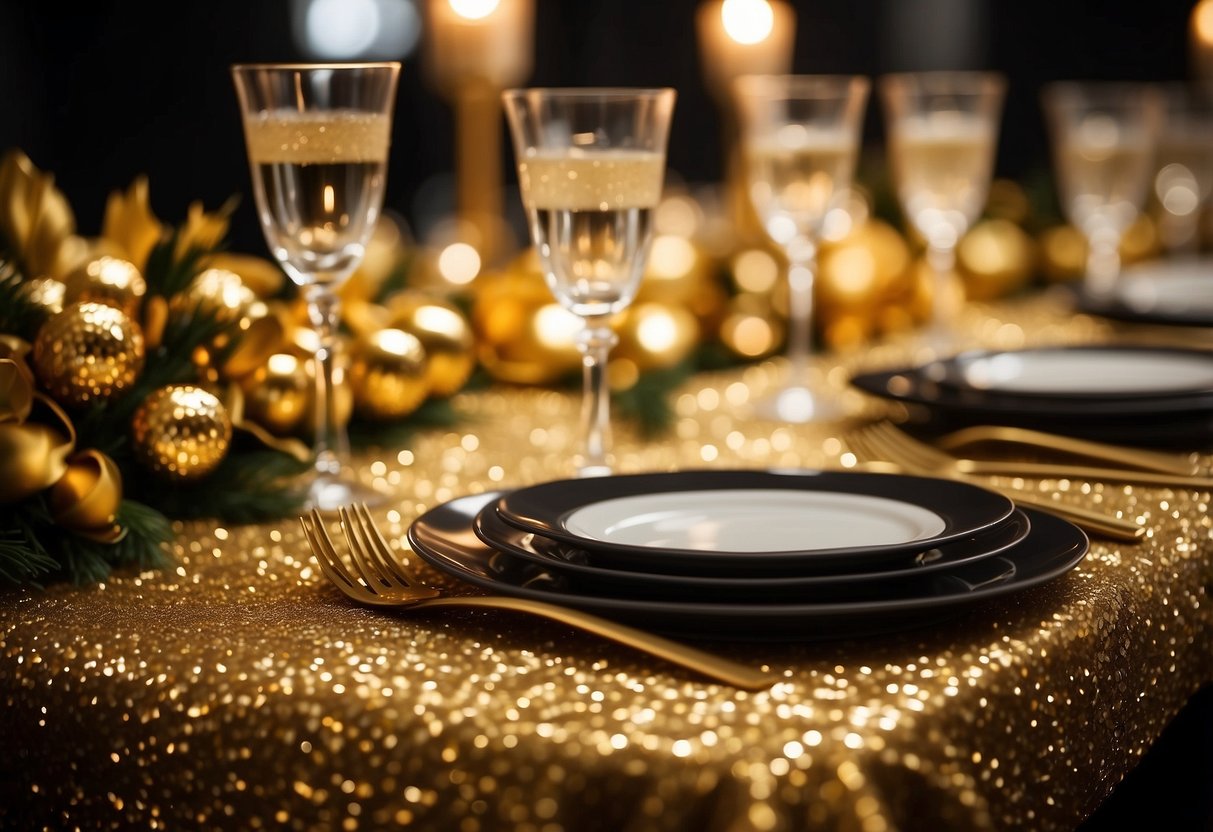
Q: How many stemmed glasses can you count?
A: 6